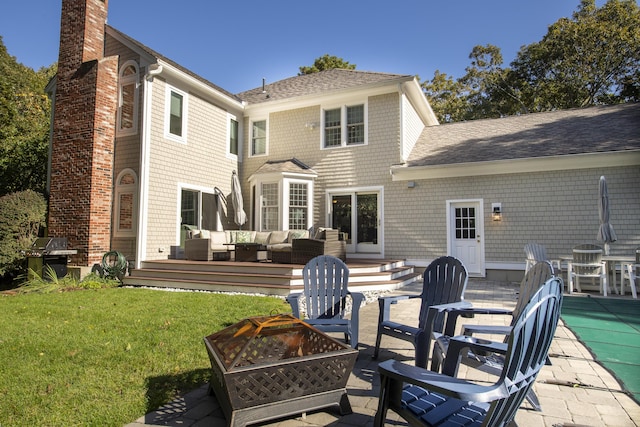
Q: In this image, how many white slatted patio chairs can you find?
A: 3